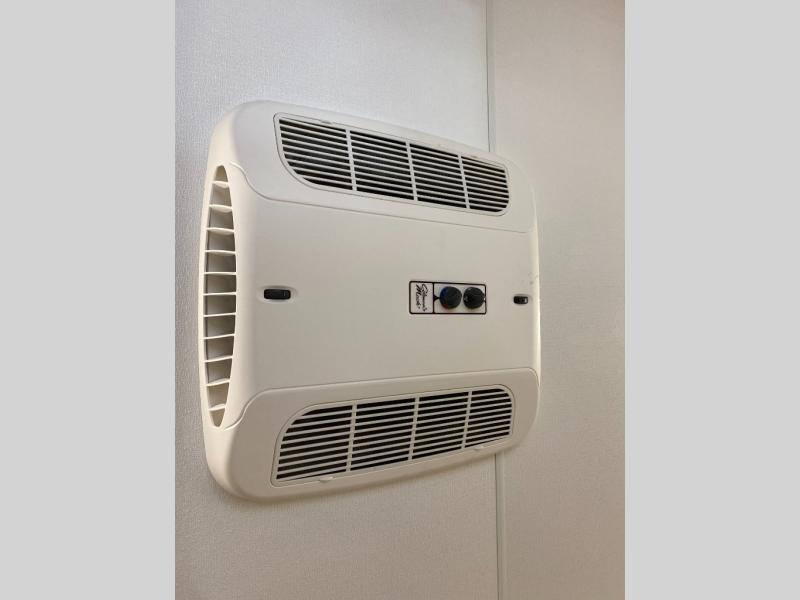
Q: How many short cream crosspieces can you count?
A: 11